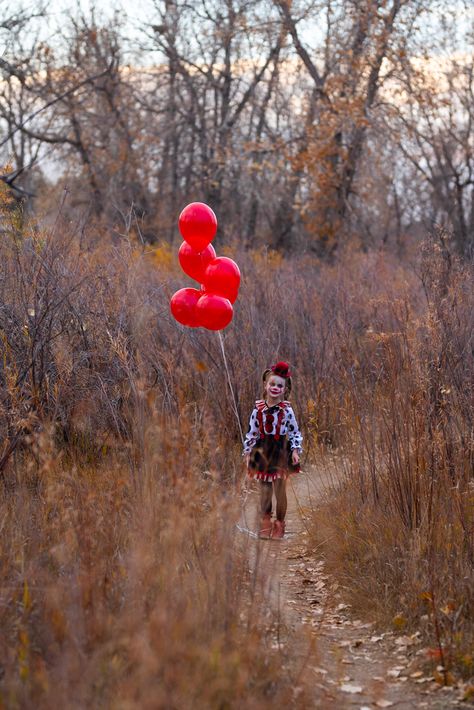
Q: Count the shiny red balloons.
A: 5